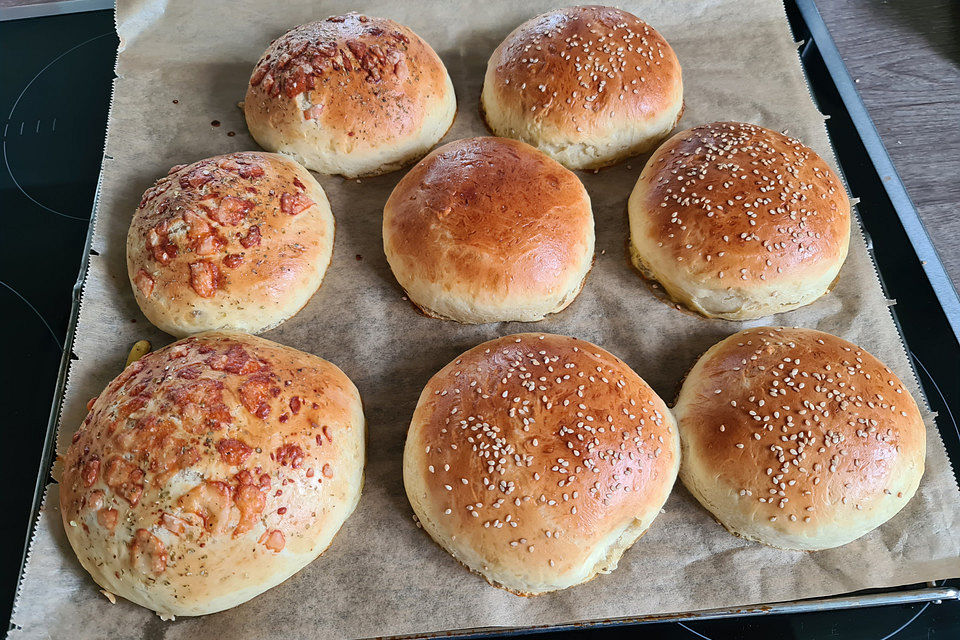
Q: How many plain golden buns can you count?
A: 1